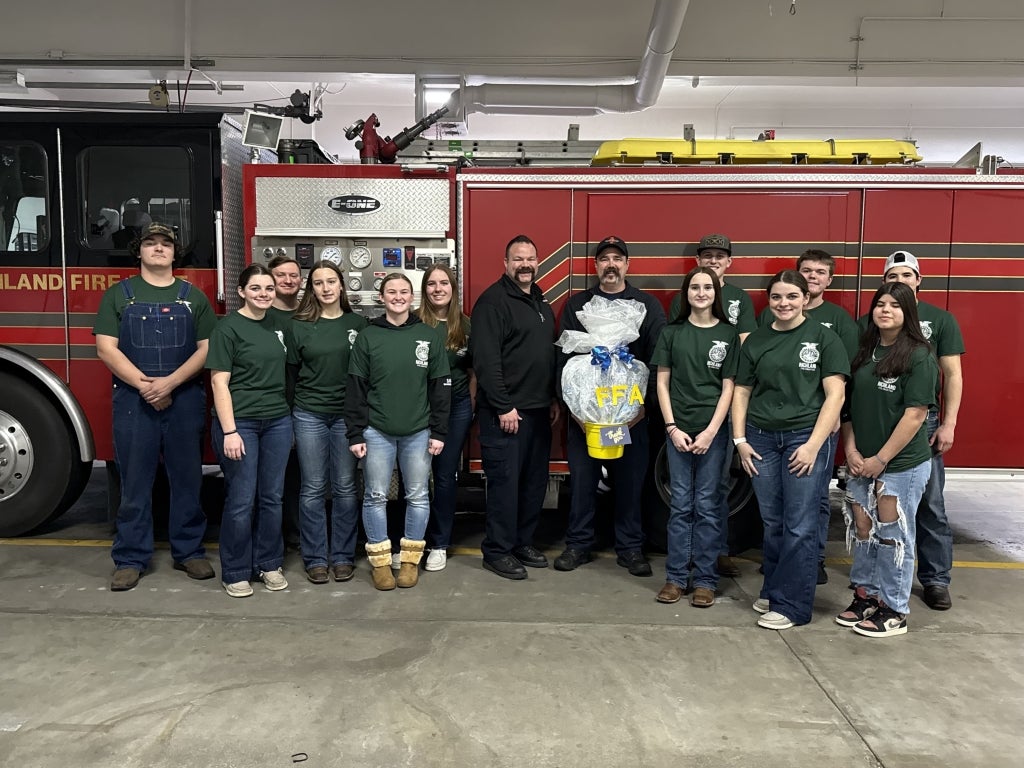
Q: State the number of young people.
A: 12